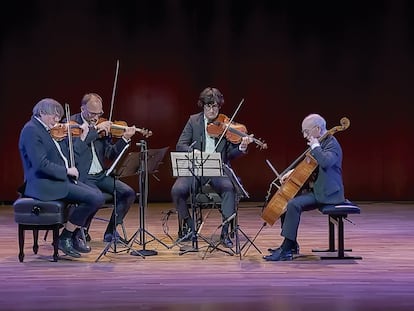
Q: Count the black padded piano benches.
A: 2